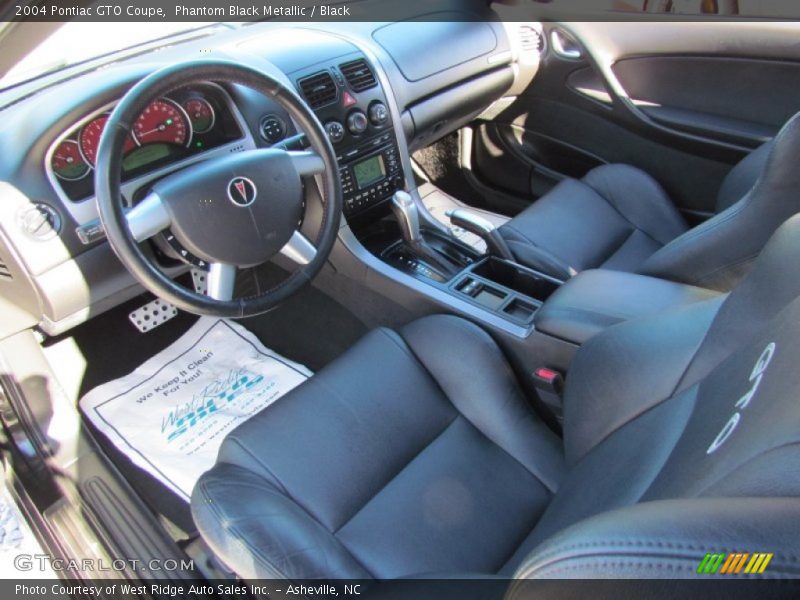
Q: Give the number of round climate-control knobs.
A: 3